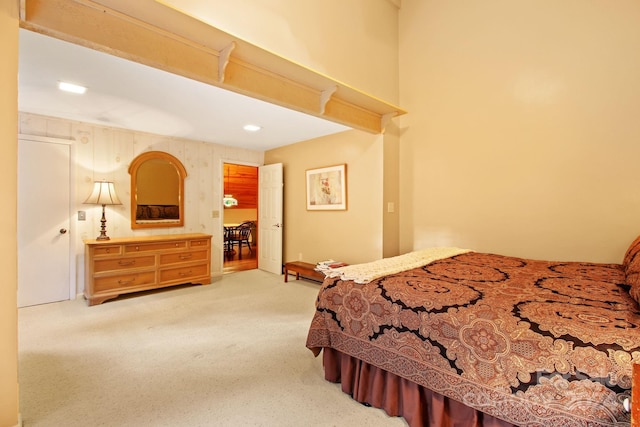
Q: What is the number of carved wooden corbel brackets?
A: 3